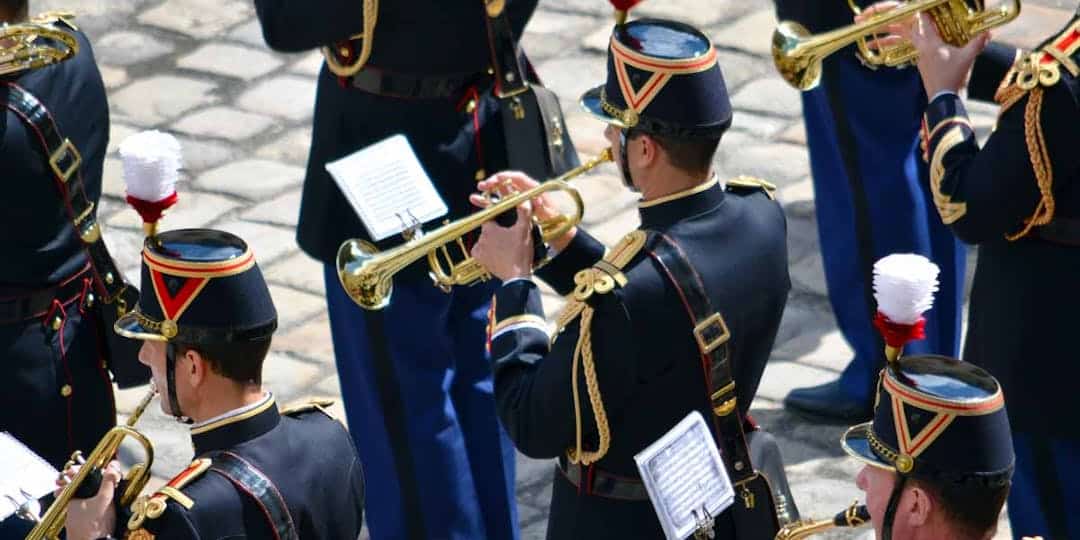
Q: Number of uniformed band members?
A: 7